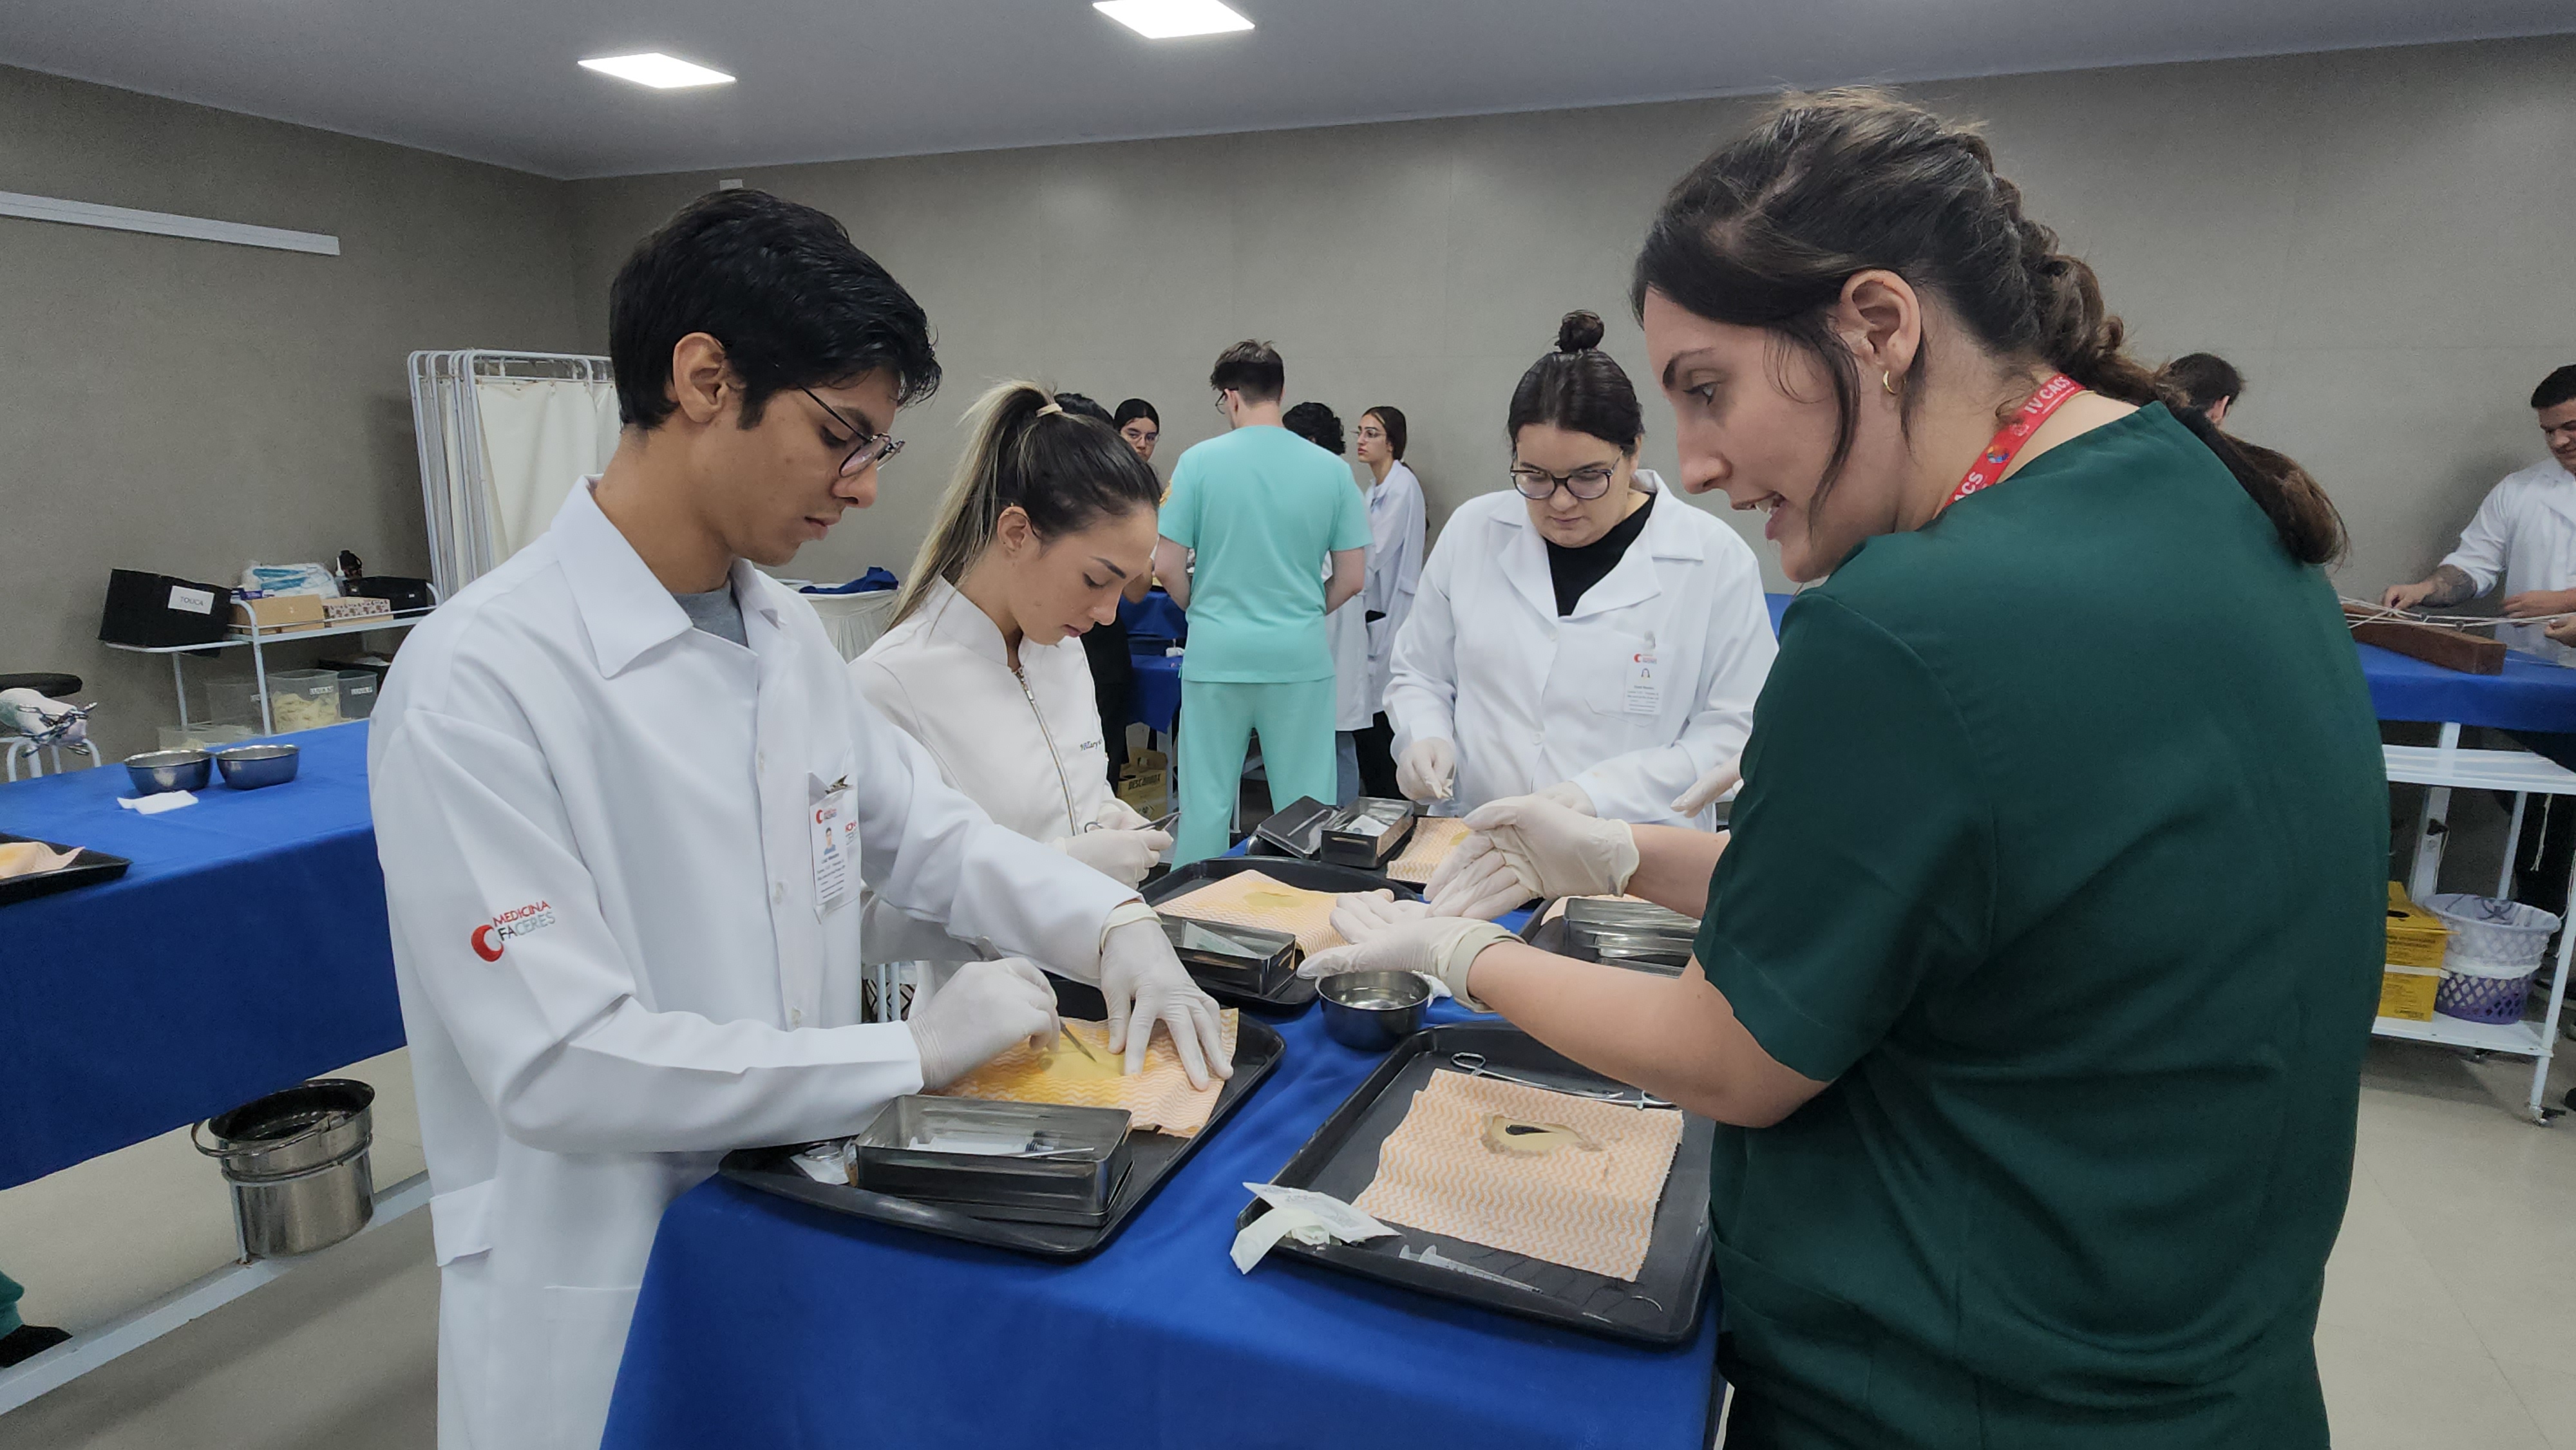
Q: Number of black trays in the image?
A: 6